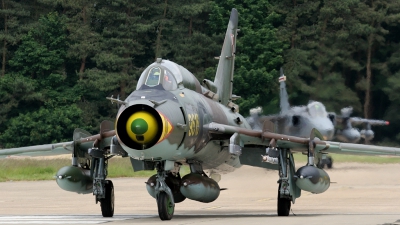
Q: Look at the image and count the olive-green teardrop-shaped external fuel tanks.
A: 4